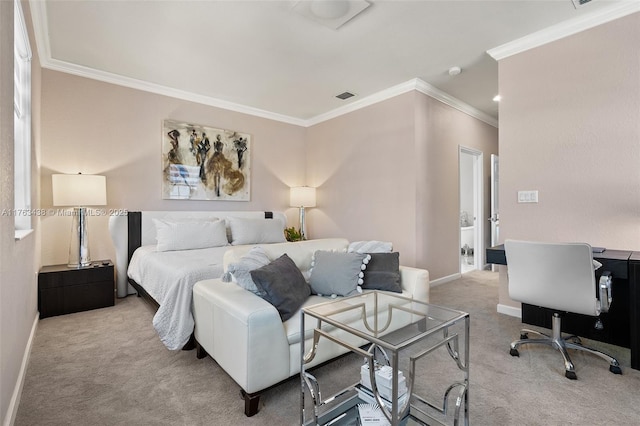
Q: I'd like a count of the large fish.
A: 0